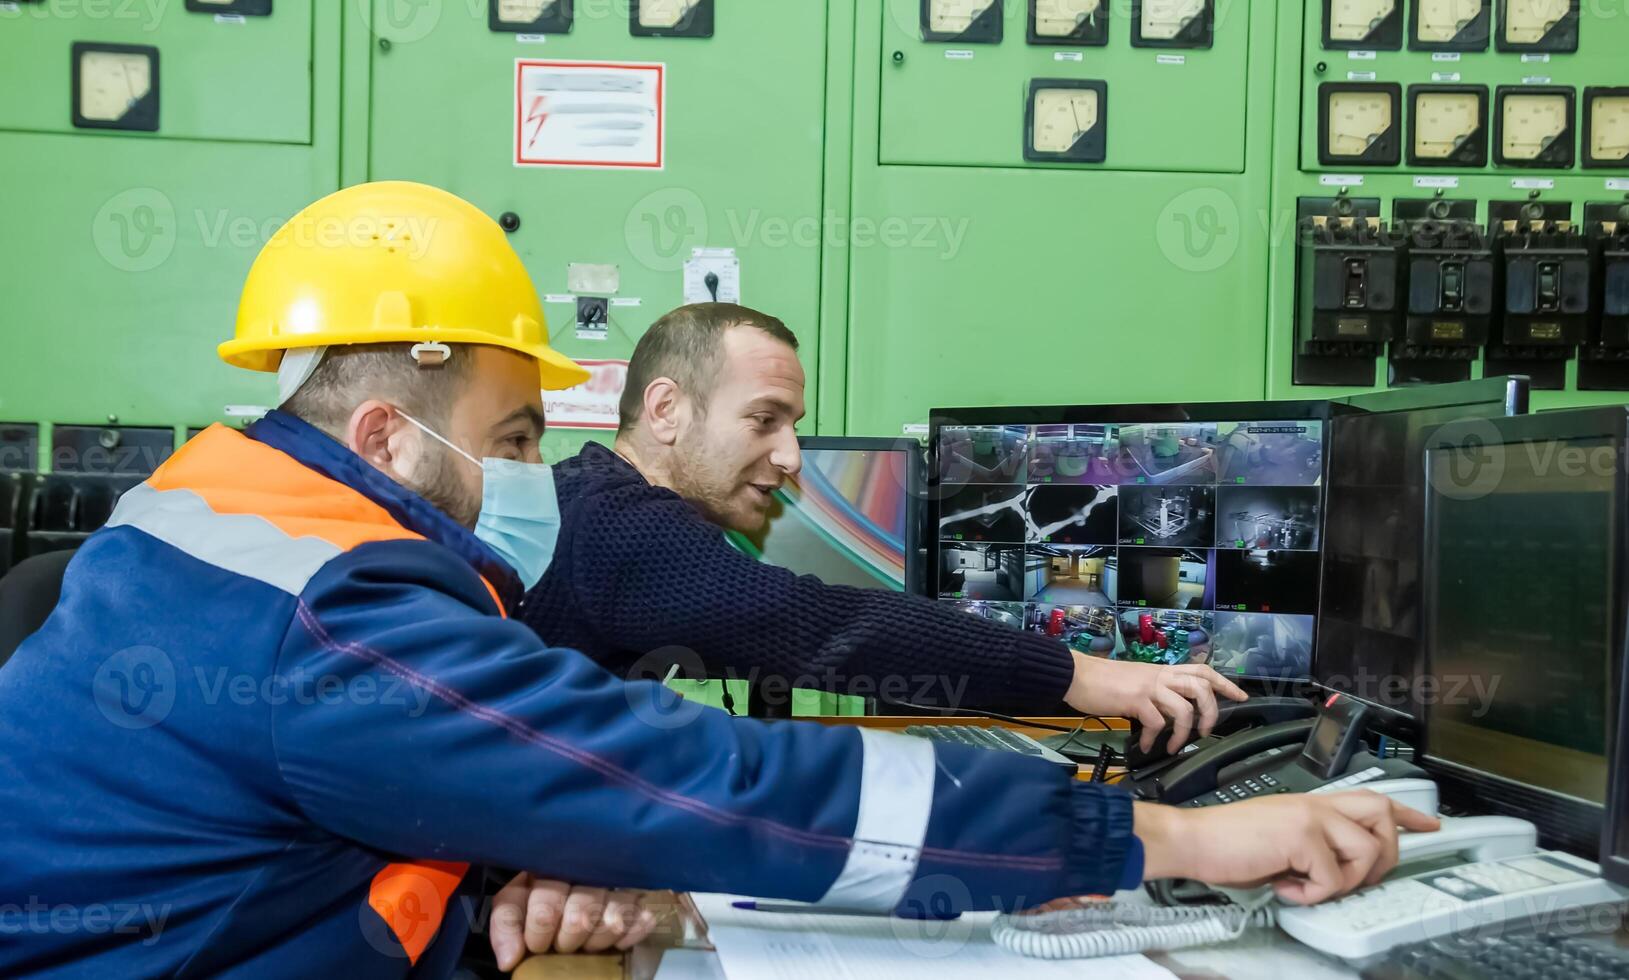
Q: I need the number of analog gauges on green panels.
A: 15